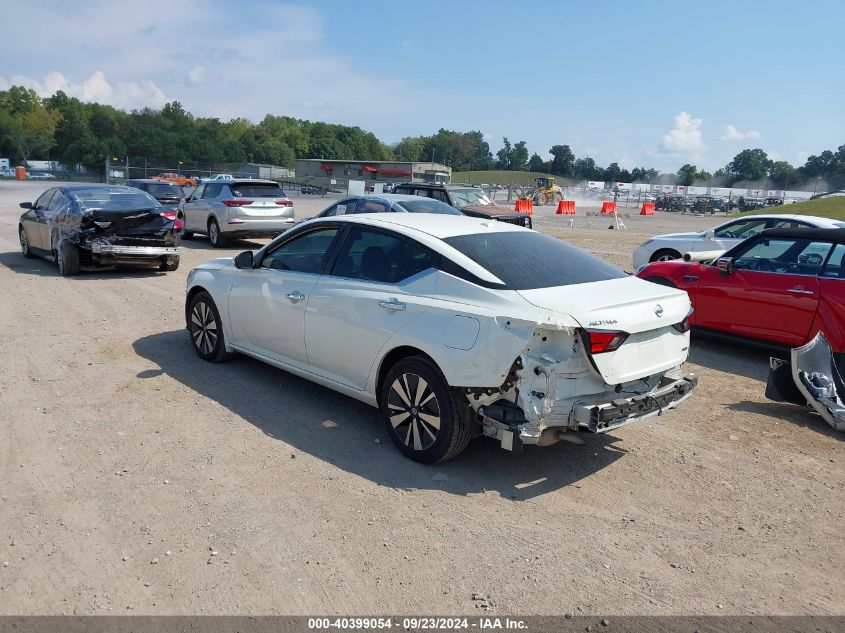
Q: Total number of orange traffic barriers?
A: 4